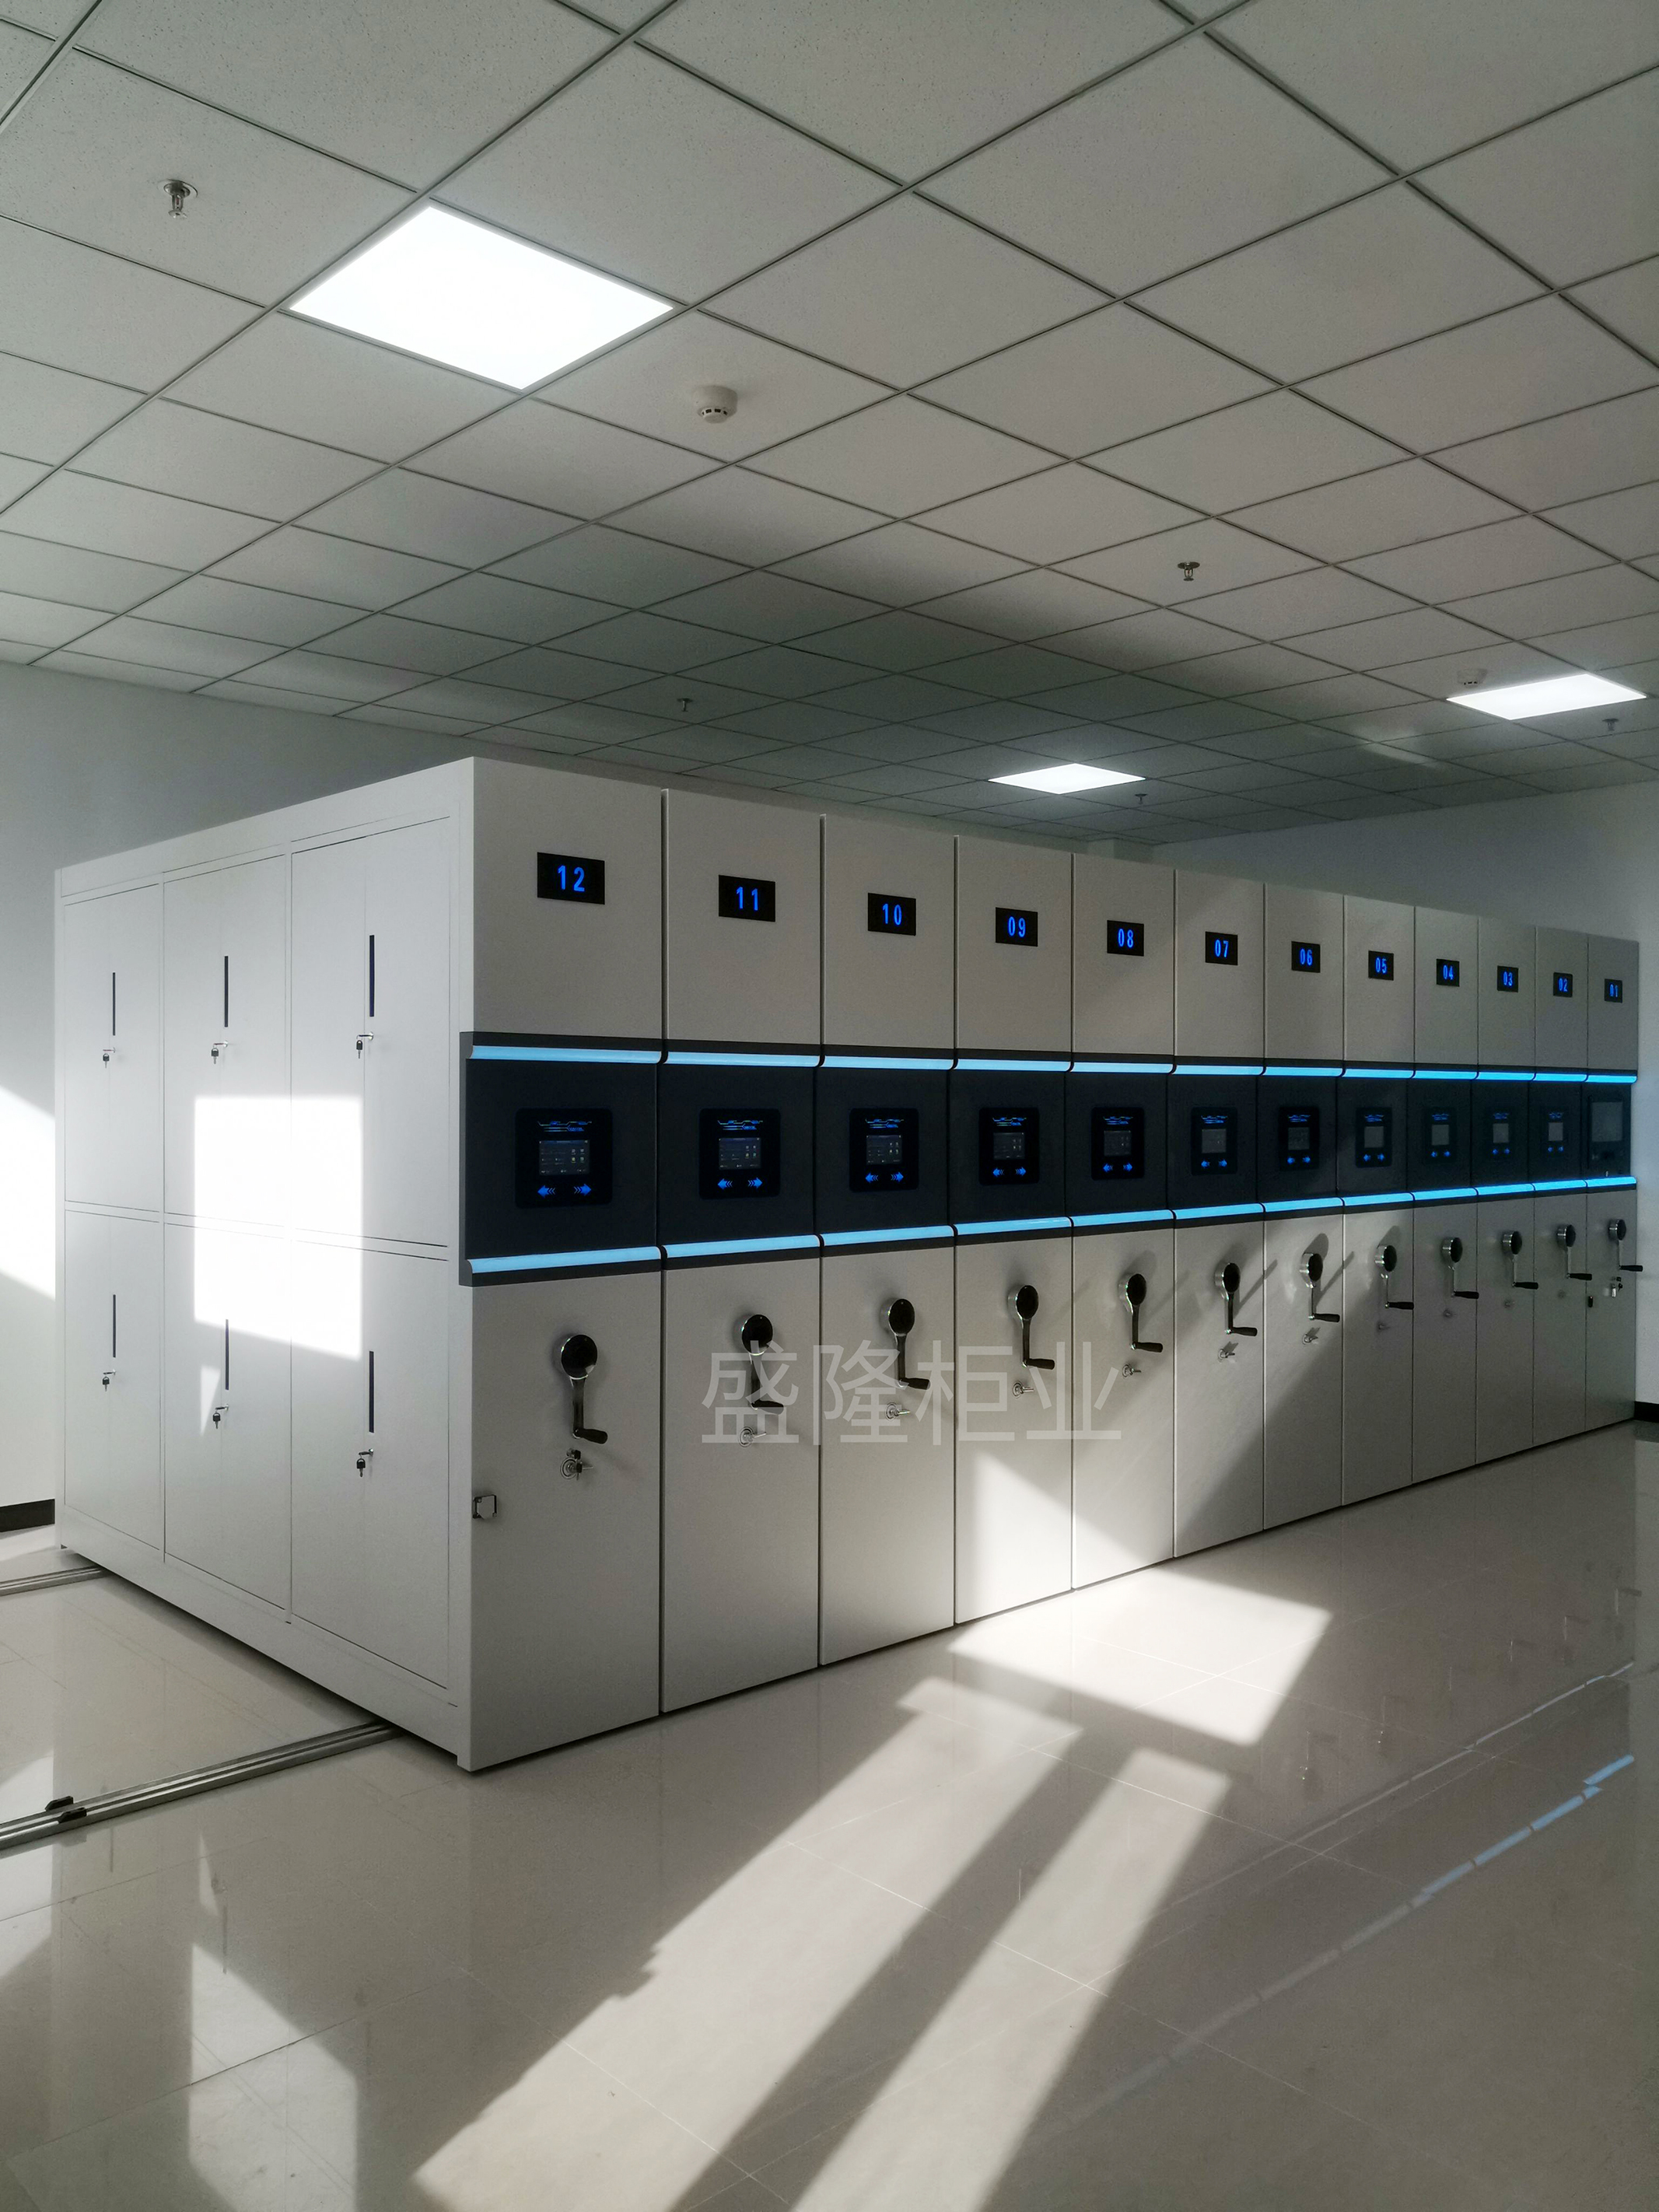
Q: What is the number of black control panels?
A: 12